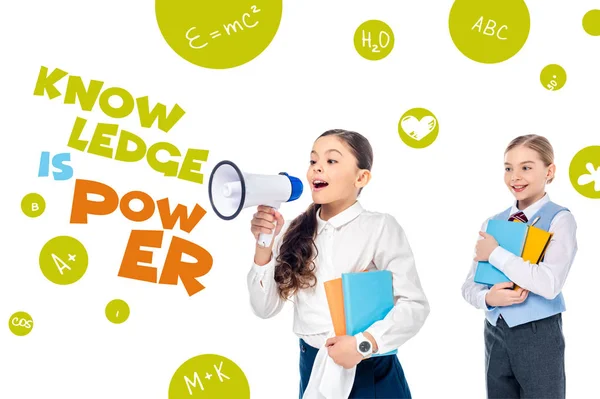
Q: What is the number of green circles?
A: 12